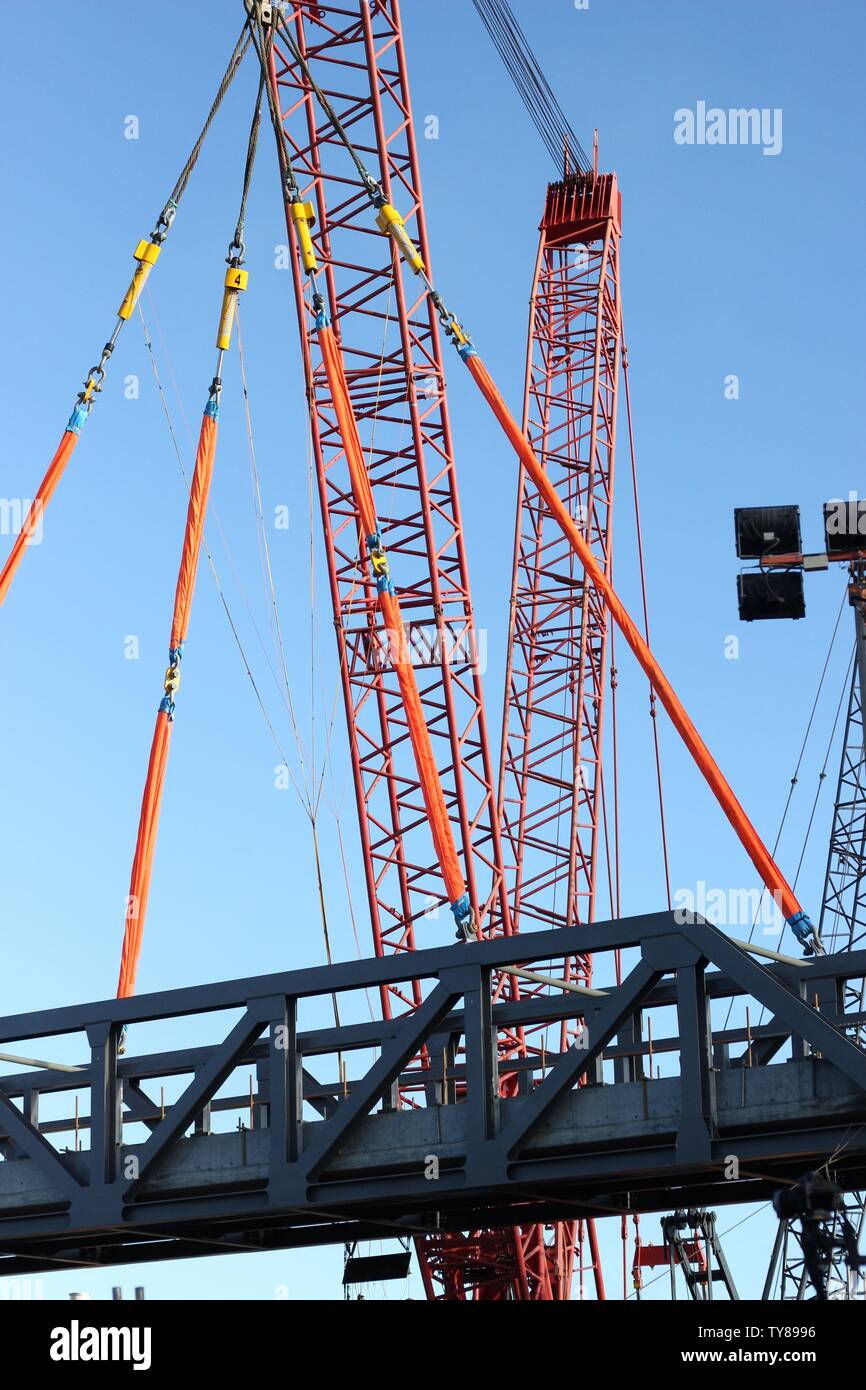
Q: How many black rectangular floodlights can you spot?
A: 3